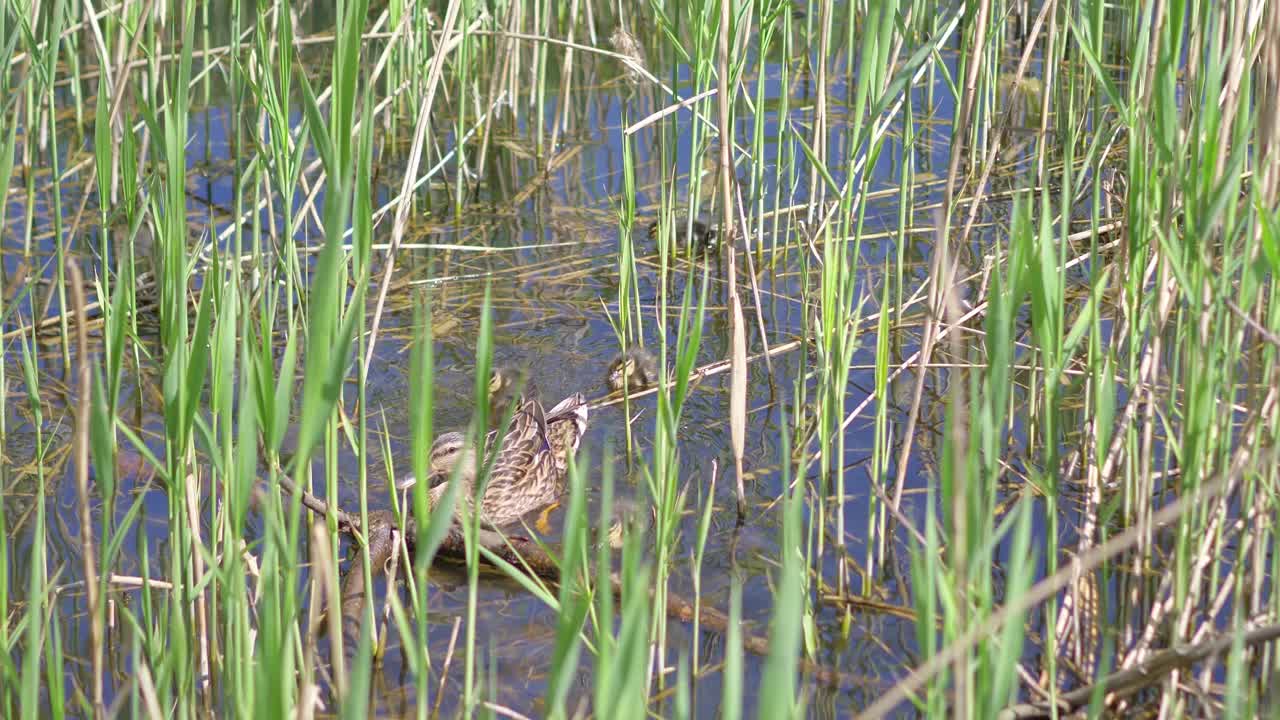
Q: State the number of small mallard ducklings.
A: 4